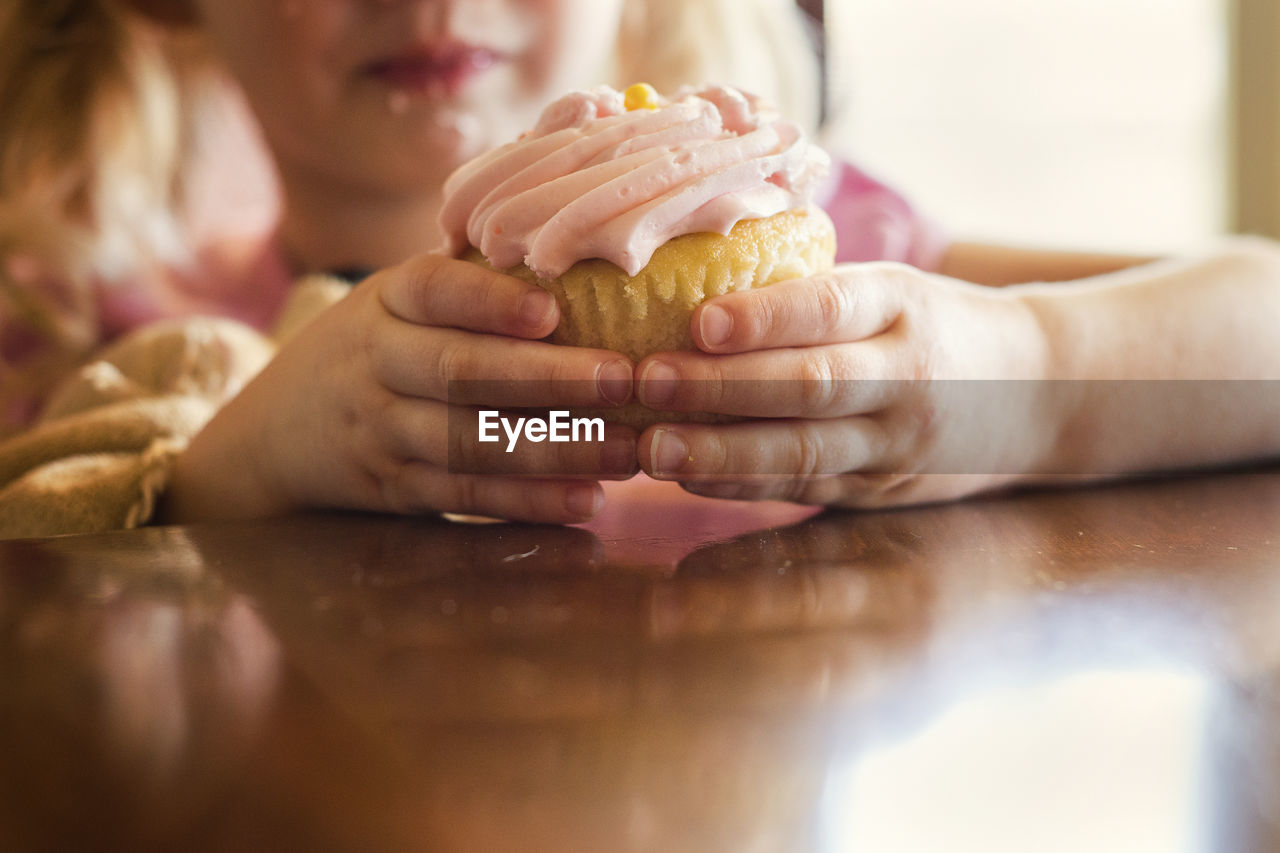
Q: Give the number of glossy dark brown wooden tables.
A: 1